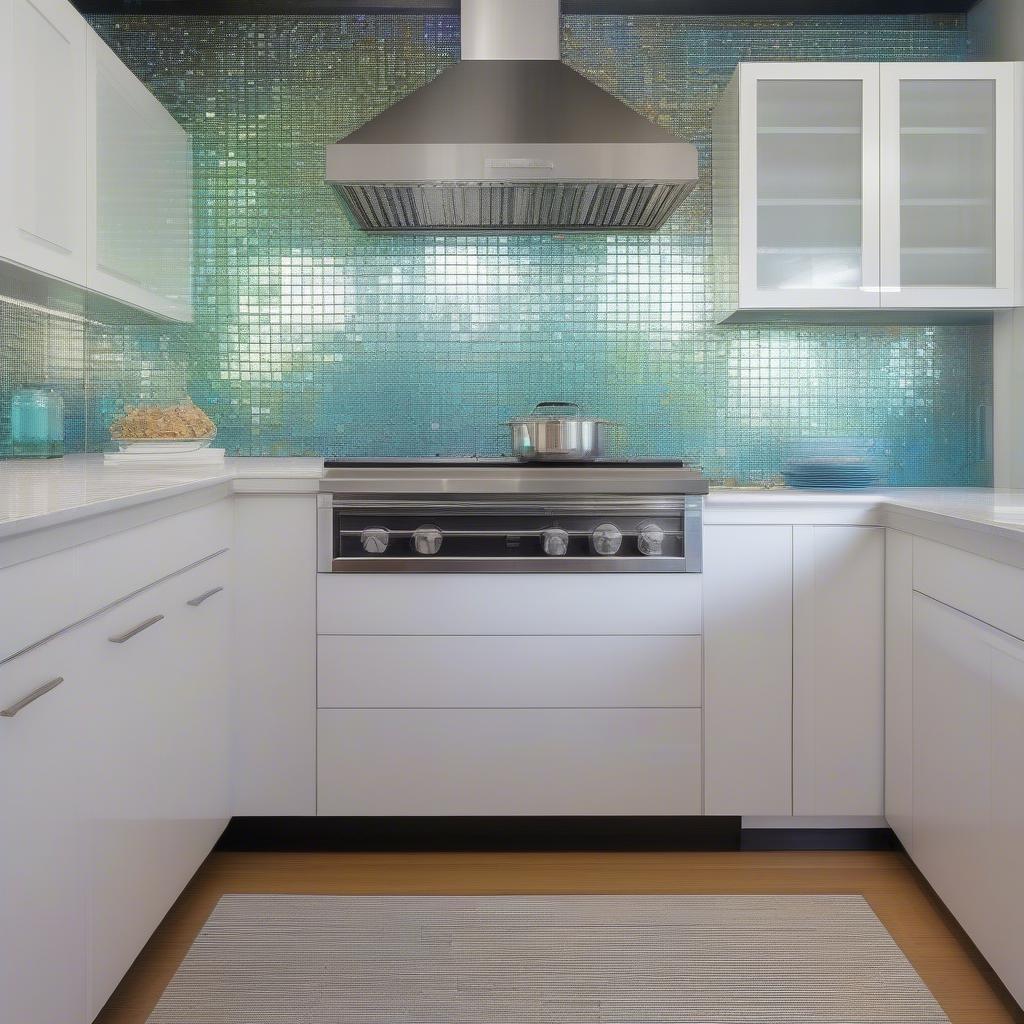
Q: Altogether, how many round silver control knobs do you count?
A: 5